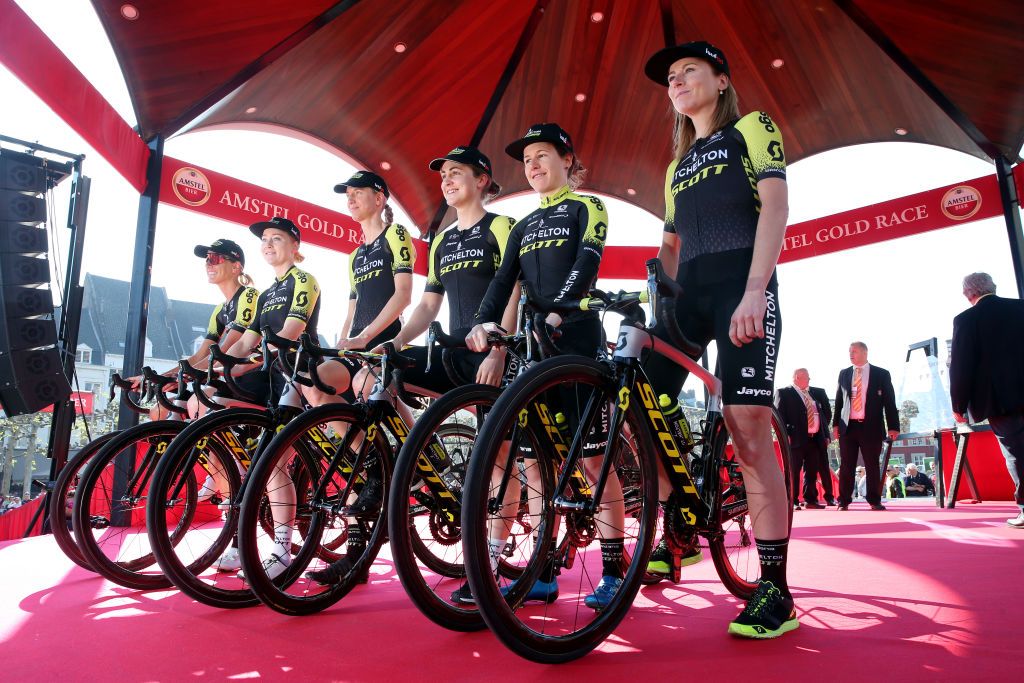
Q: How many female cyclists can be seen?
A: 6